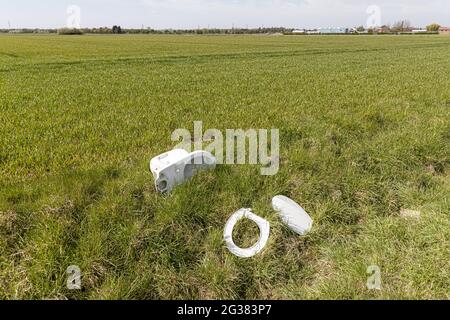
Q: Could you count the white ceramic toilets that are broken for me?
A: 1